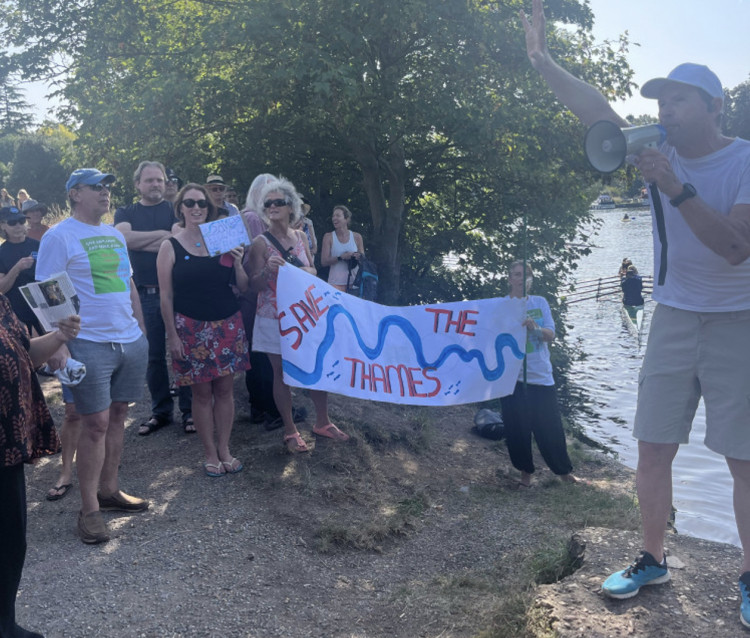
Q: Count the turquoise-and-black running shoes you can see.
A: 2